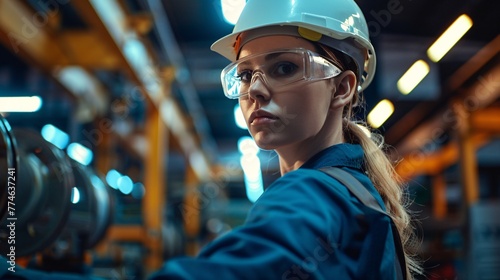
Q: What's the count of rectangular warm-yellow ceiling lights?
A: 3